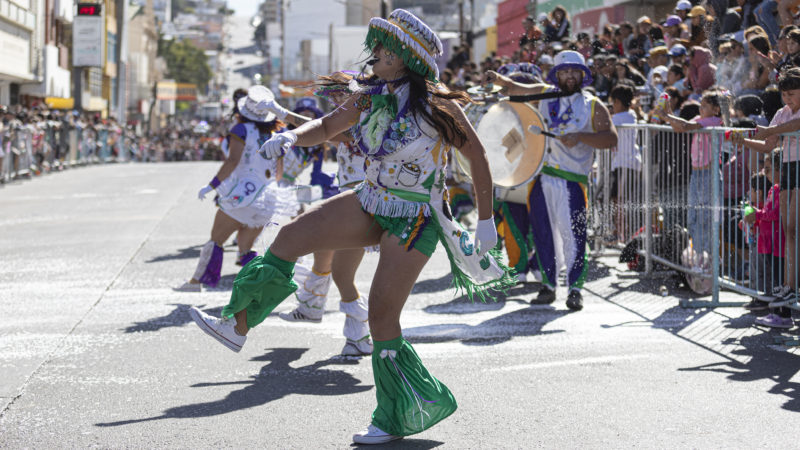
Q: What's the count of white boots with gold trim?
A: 2